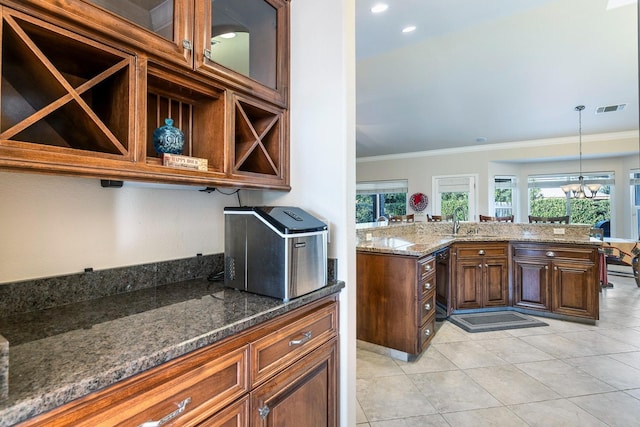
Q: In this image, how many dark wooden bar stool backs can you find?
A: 4